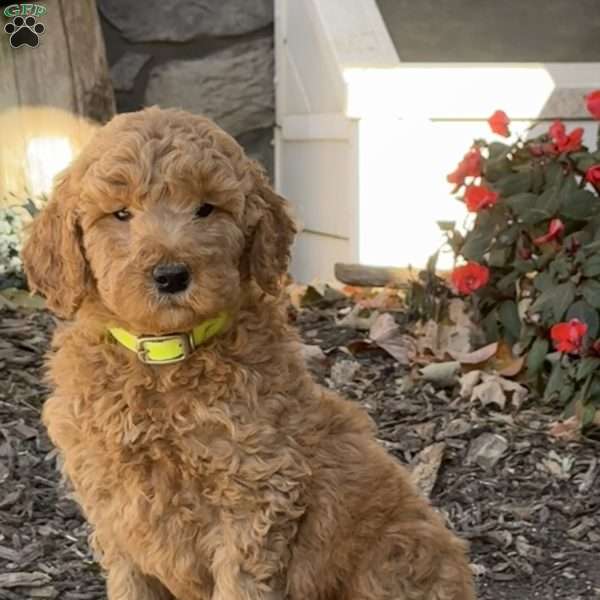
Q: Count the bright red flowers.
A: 9